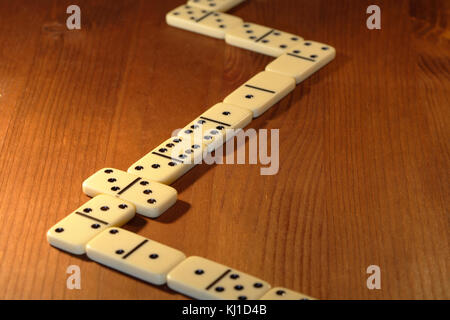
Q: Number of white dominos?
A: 12